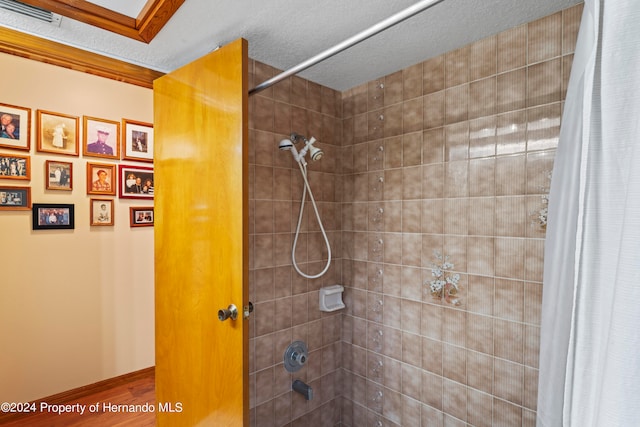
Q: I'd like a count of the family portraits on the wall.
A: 12